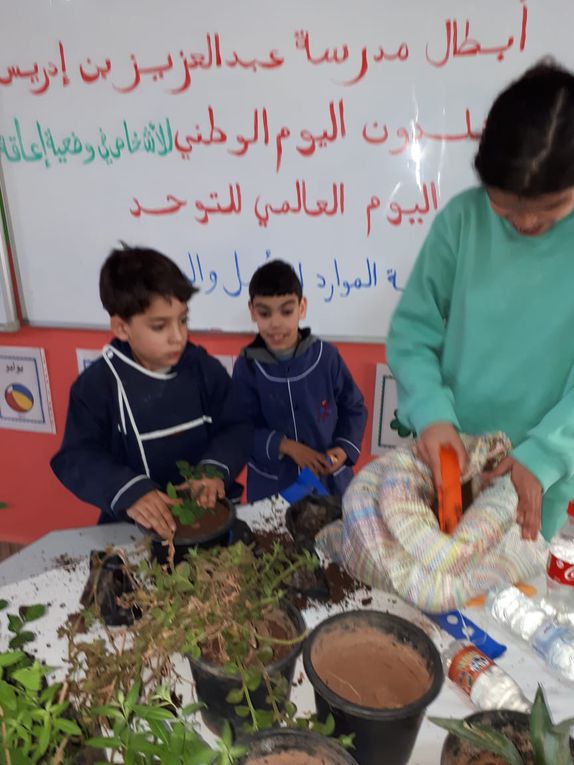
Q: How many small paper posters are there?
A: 4